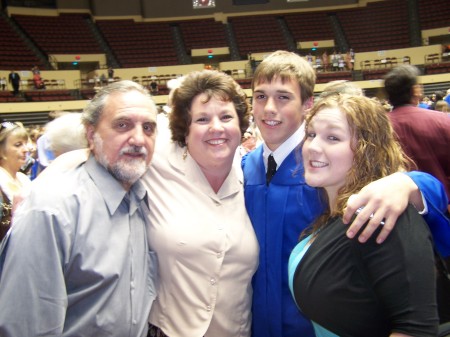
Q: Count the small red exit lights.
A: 3